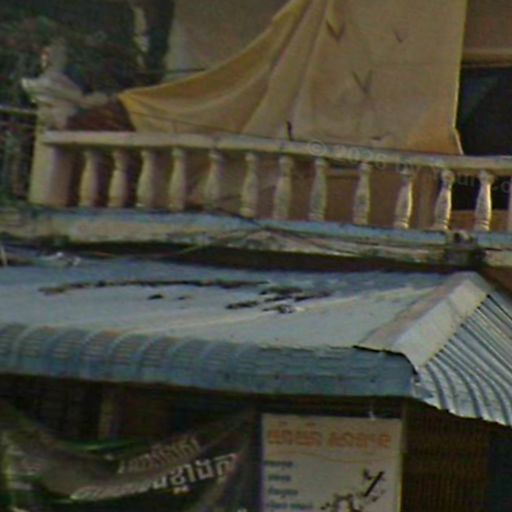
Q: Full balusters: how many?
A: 12